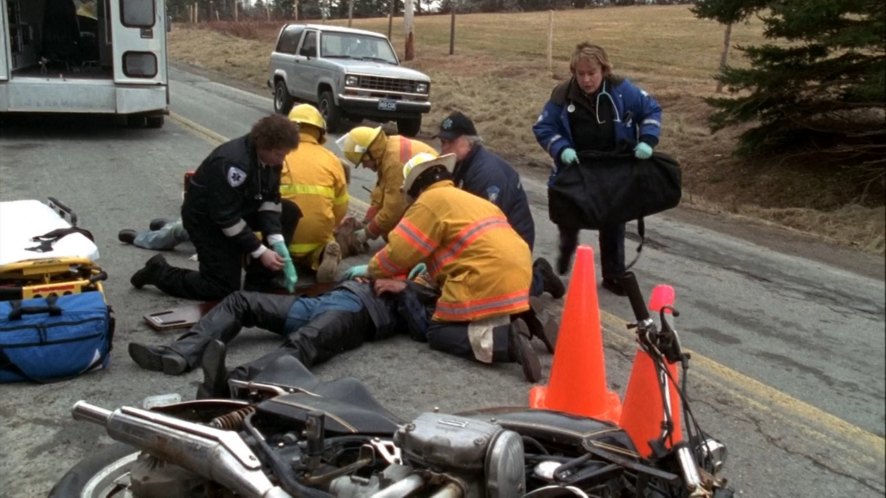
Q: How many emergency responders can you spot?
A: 6